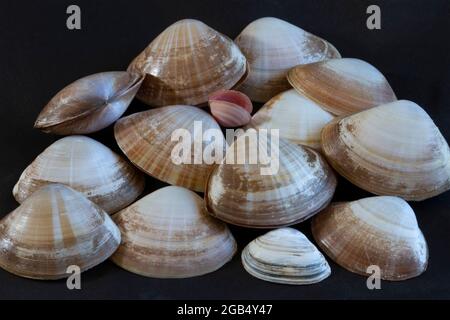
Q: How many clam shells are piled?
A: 14